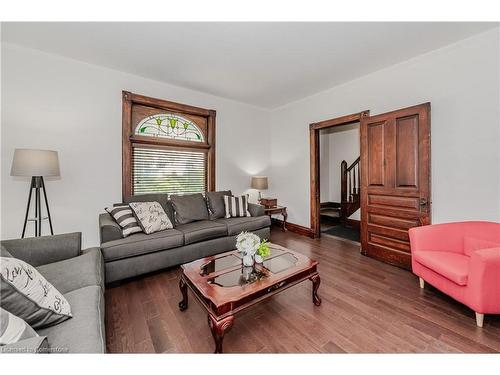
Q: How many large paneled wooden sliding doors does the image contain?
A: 1